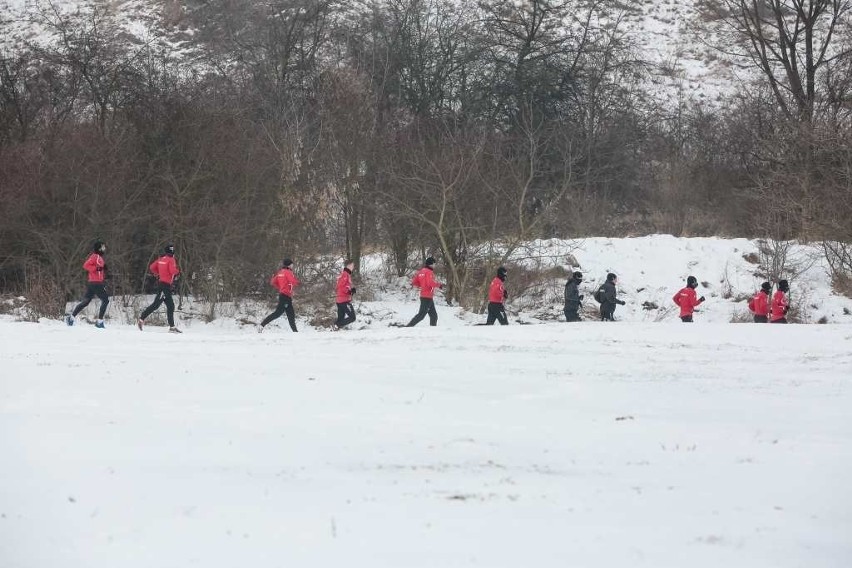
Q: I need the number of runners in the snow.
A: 11